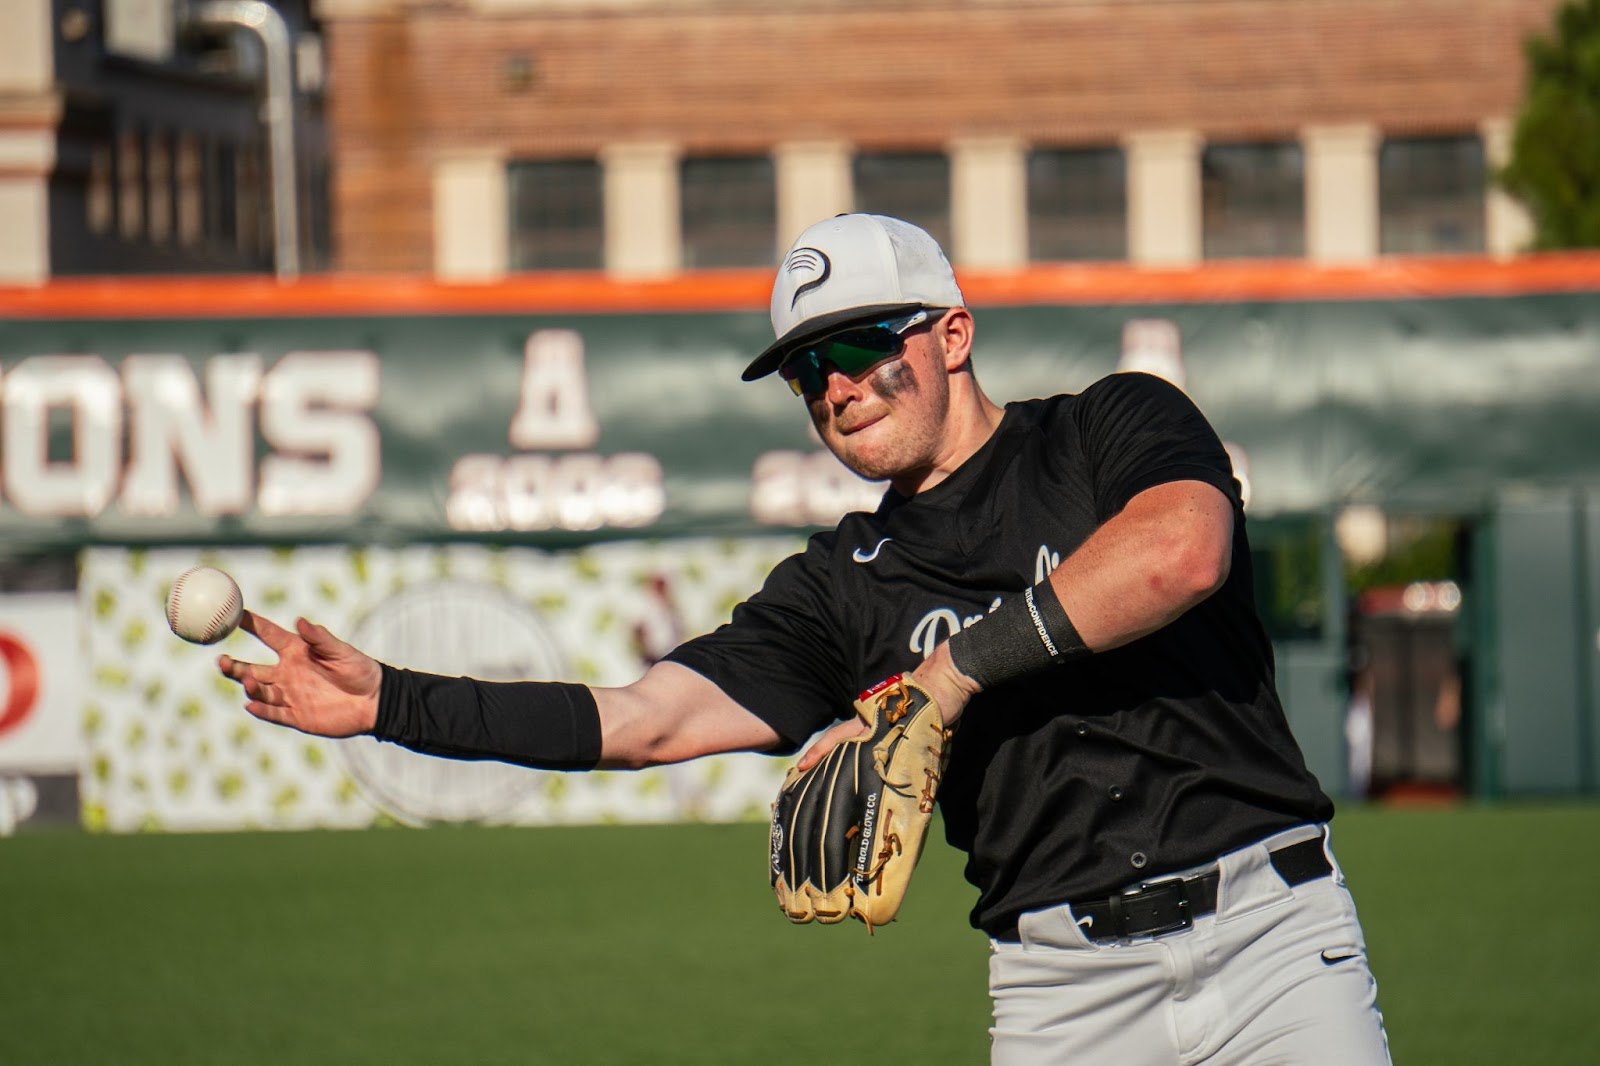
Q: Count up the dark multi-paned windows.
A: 6